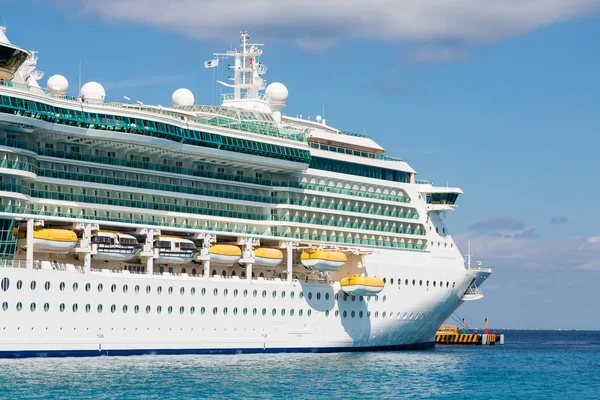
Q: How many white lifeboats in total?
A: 2